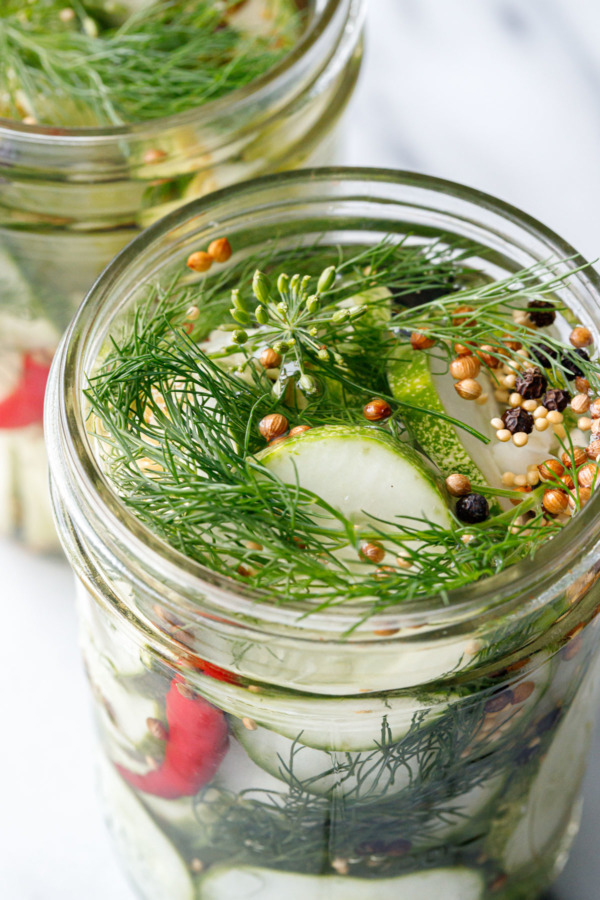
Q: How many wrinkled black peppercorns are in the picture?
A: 7